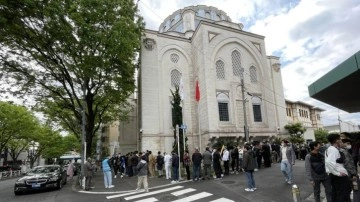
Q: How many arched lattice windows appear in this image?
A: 4